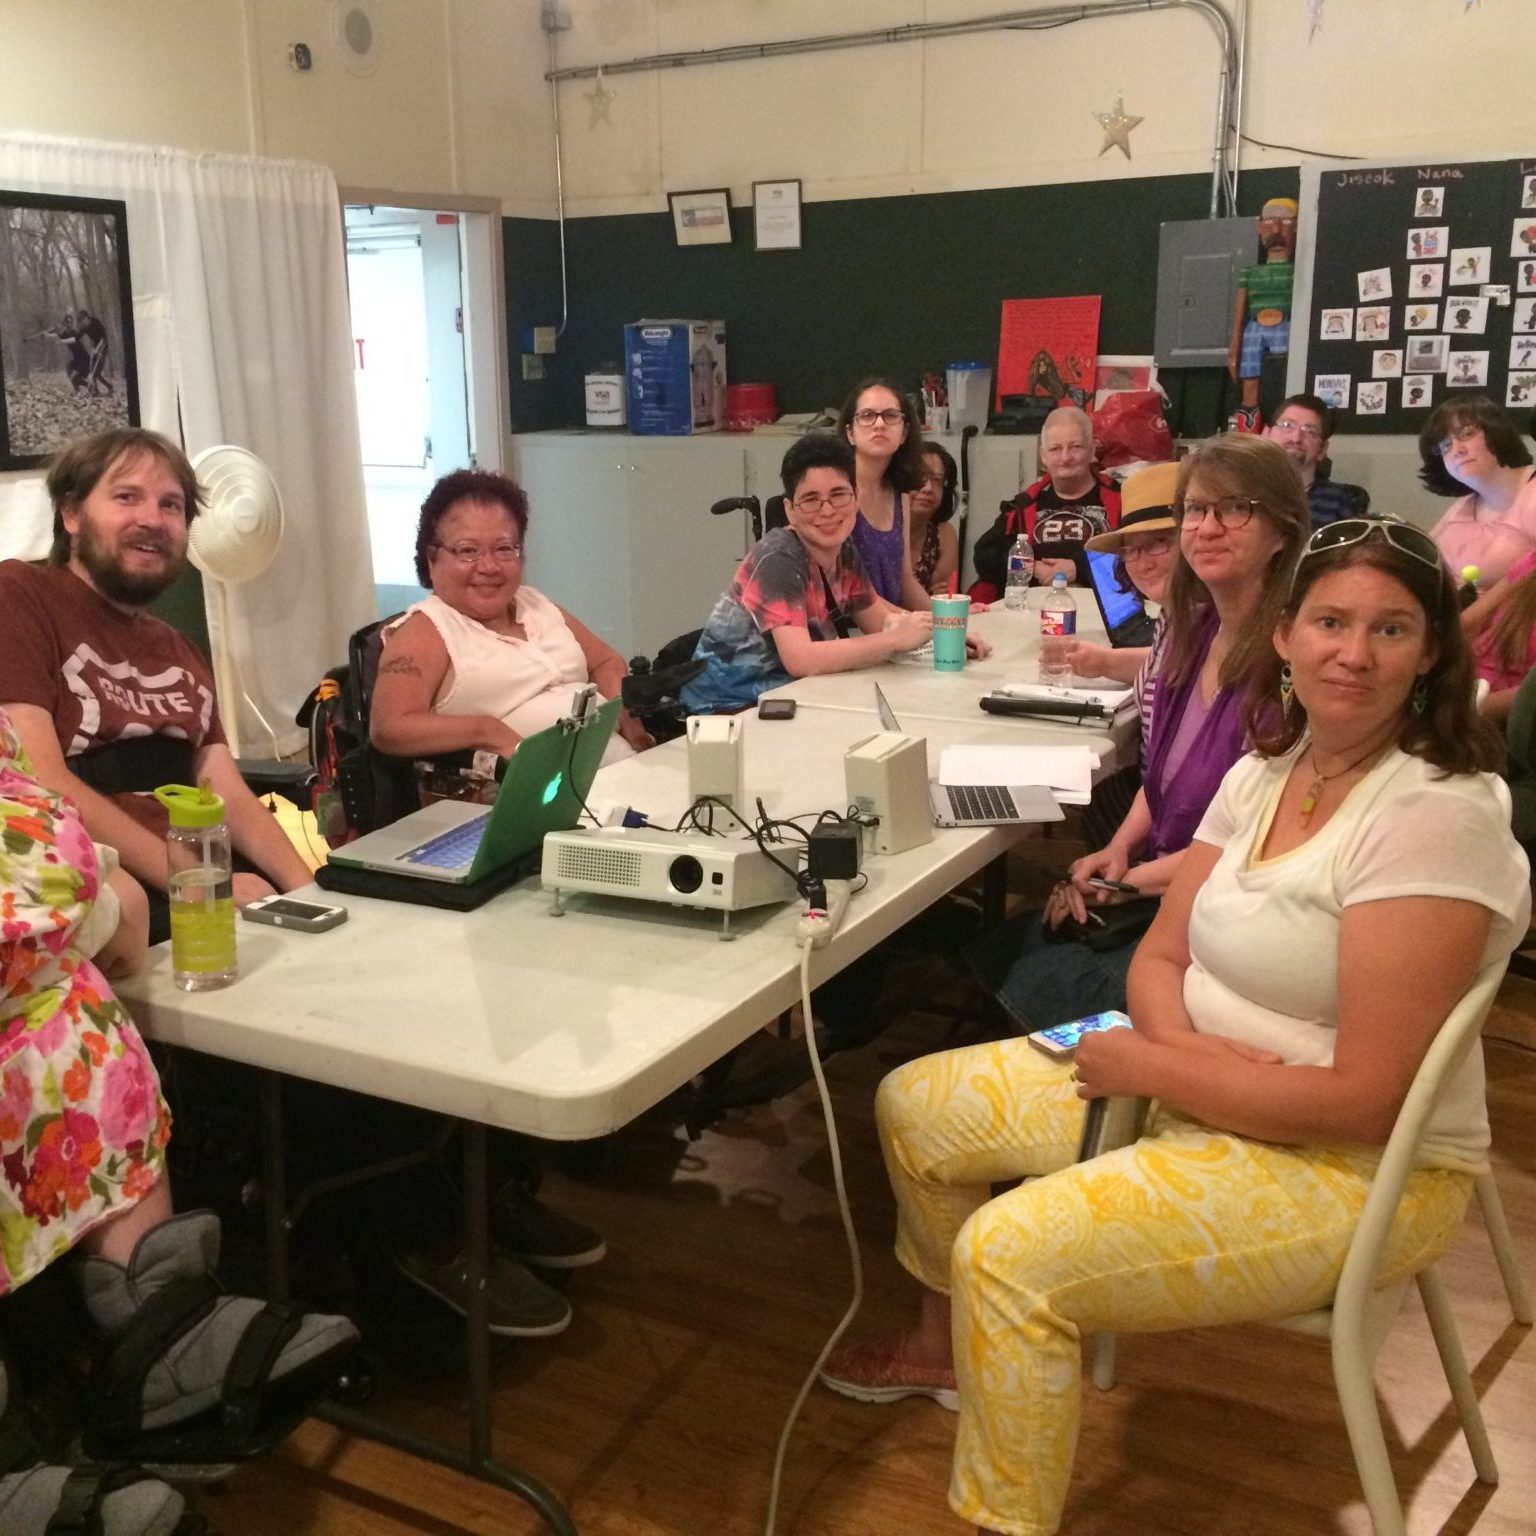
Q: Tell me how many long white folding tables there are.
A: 2